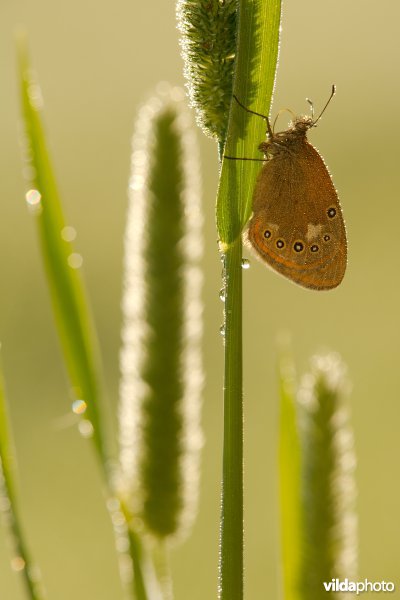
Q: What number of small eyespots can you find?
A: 6